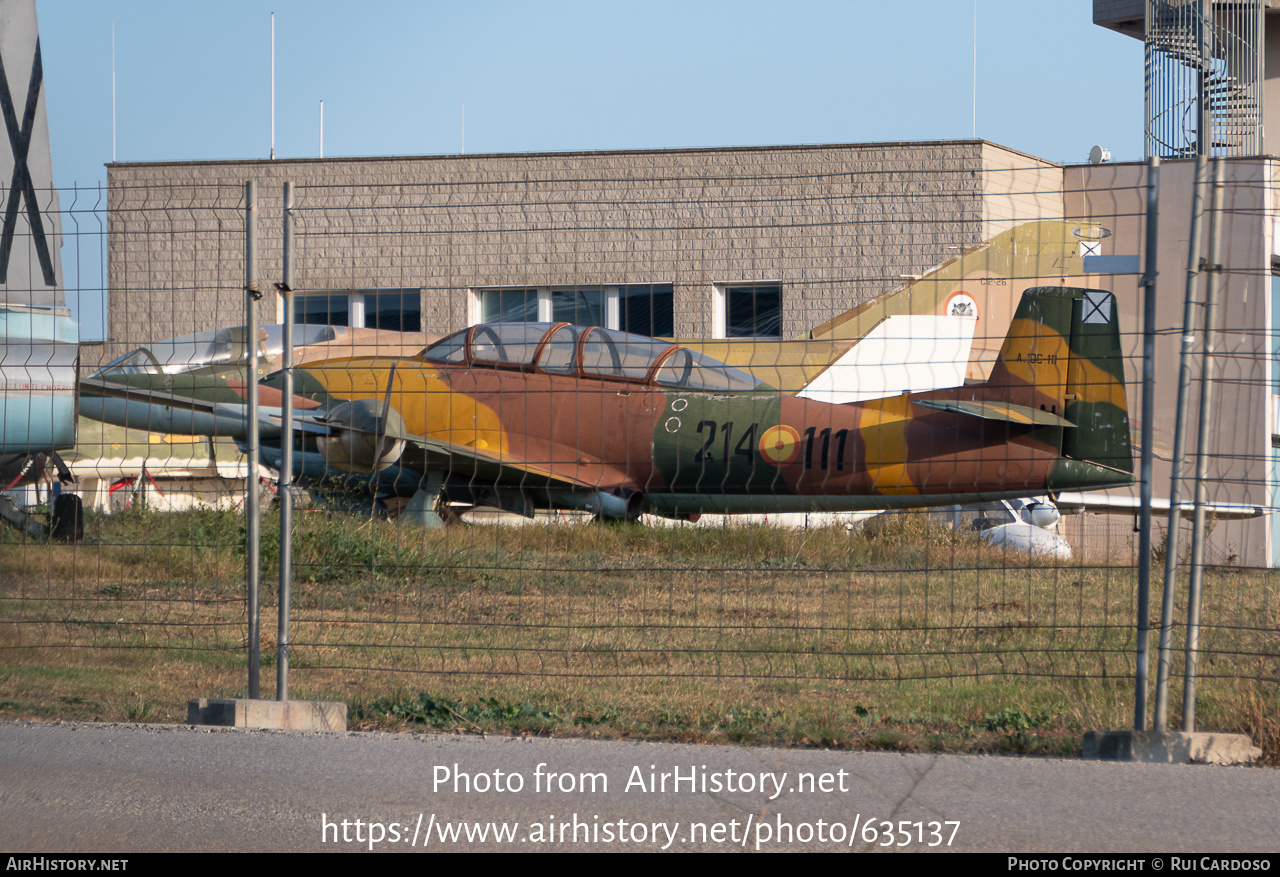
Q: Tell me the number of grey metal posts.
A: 5